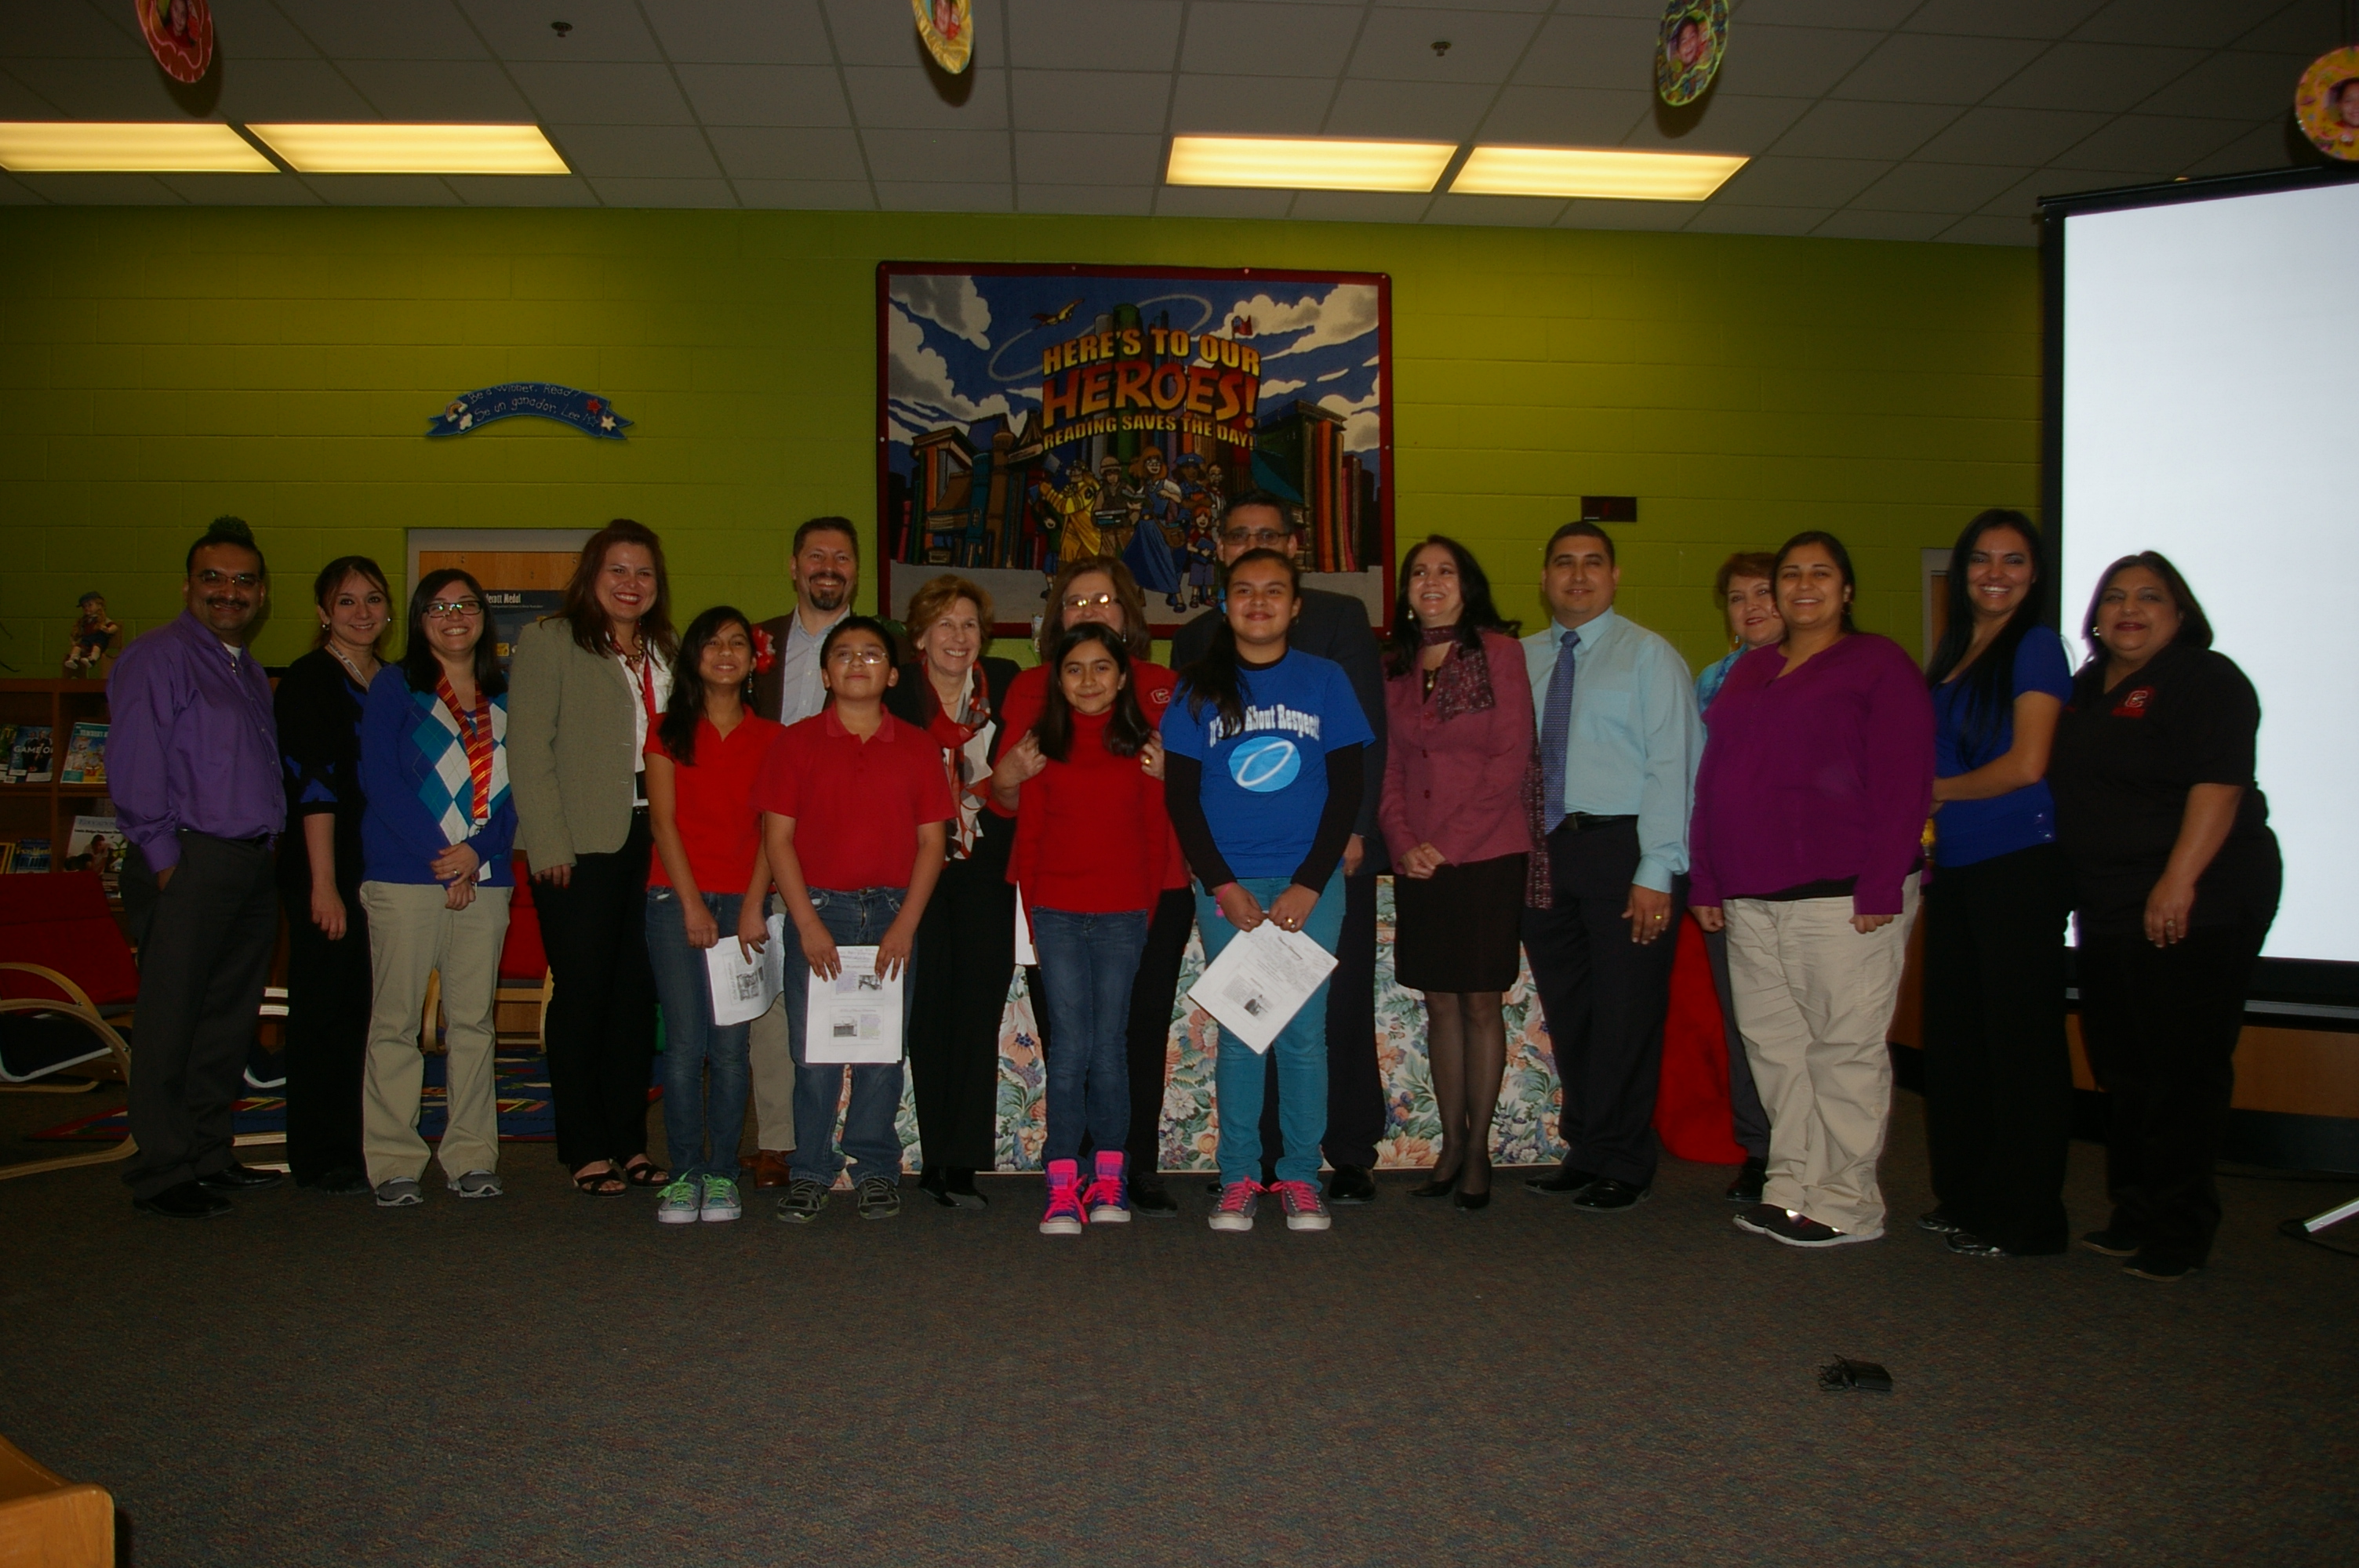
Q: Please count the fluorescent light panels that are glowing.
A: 4